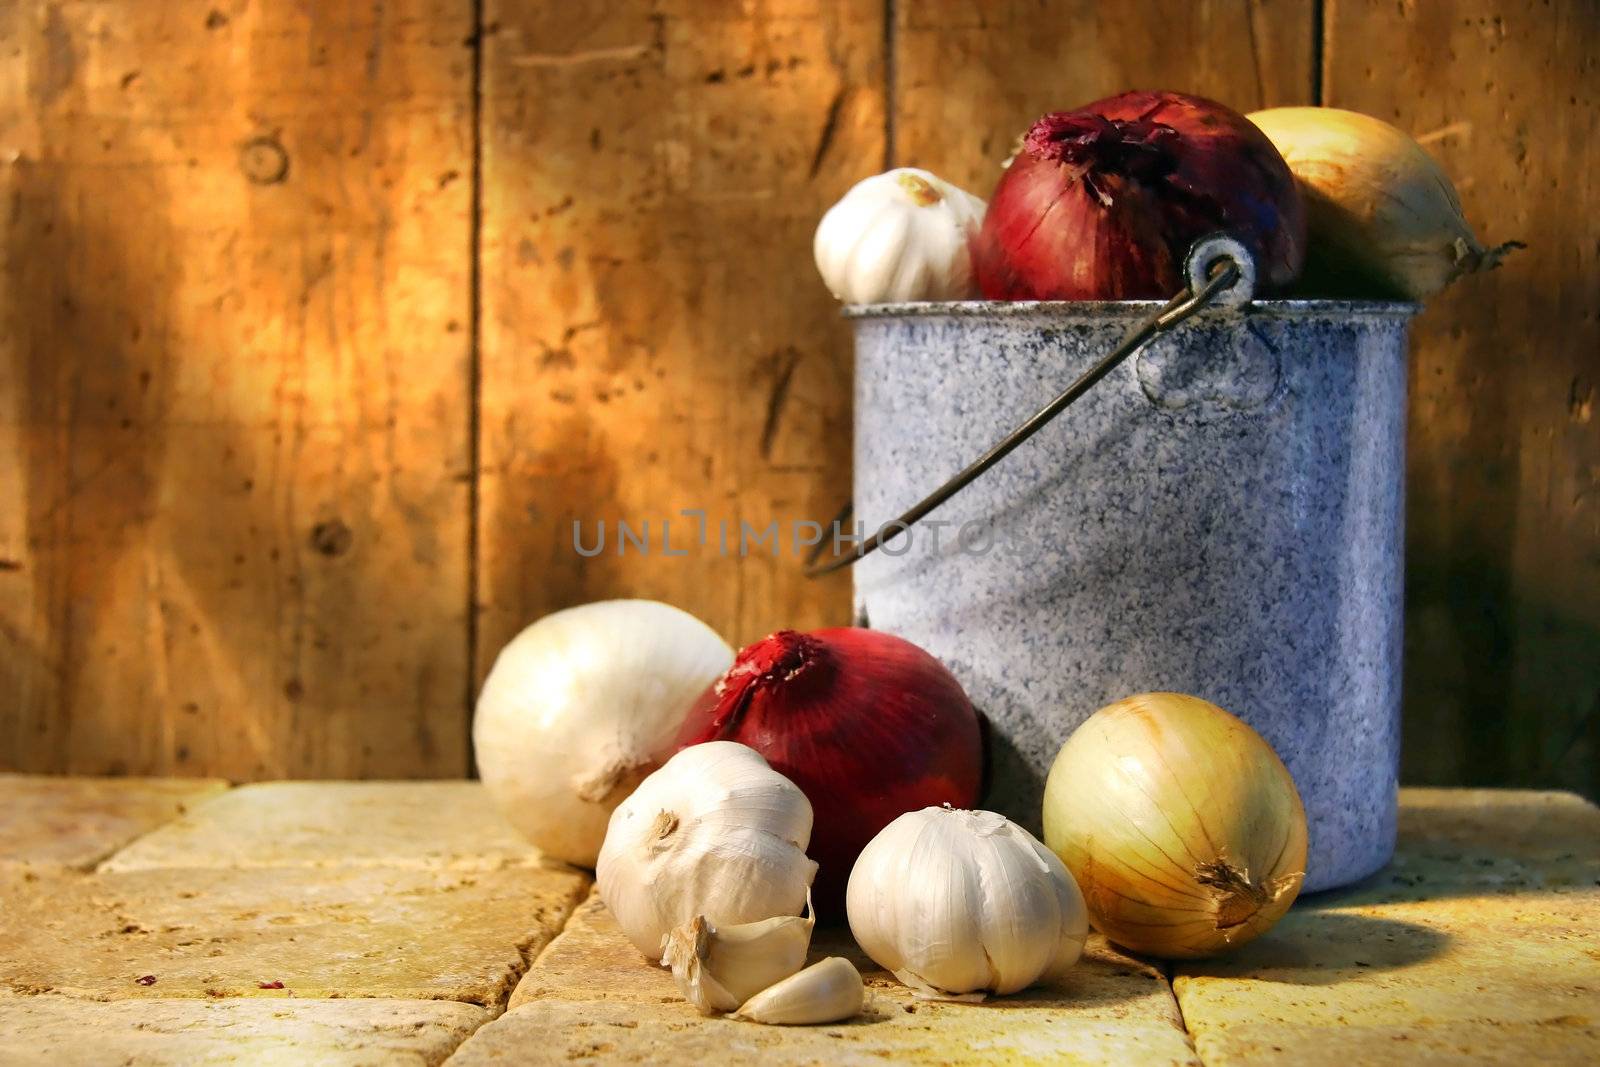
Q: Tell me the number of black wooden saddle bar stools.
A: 0